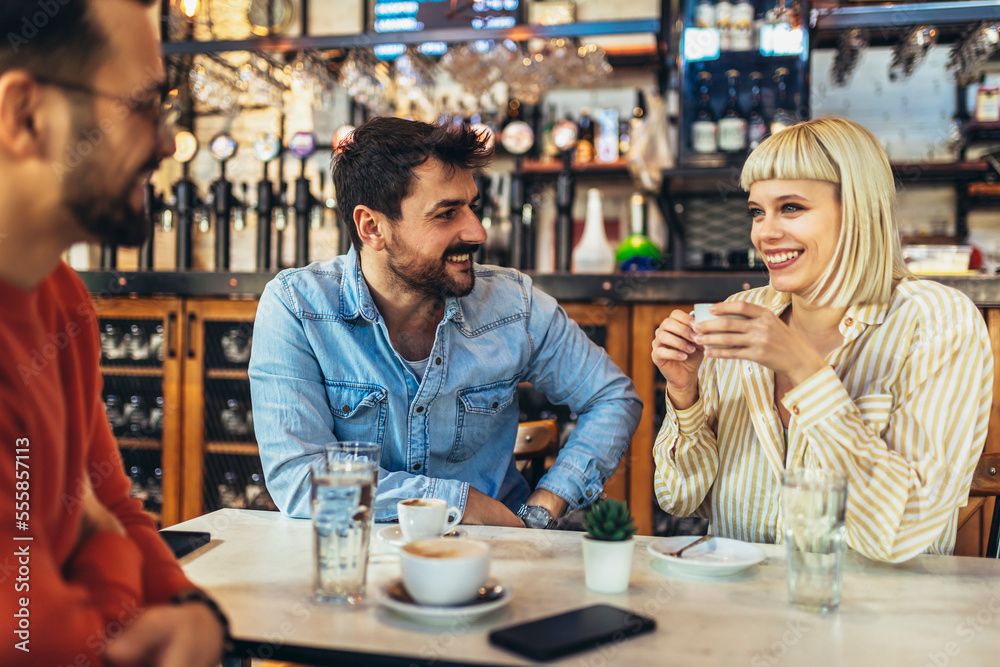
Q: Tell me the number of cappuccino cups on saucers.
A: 2